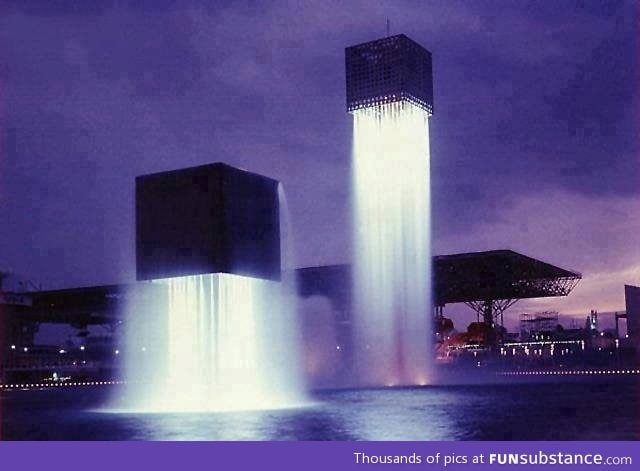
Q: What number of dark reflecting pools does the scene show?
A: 1